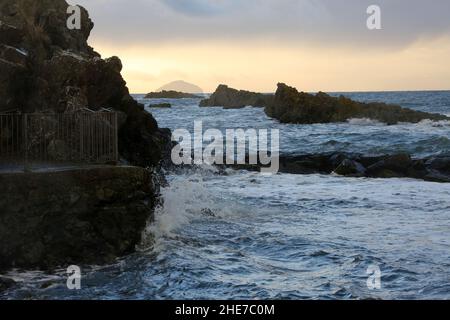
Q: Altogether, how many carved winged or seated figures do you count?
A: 0